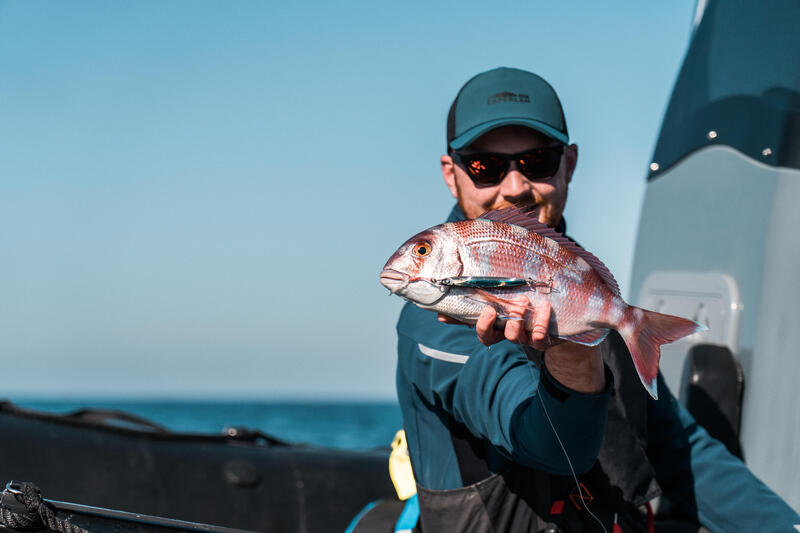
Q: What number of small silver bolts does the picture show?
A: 3